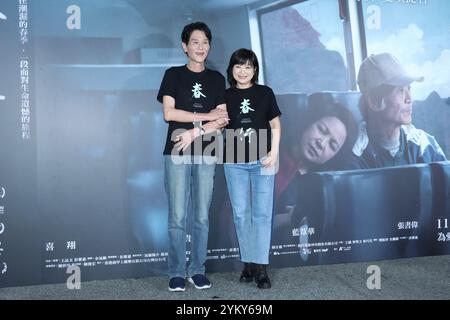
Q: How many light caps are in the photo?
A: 1